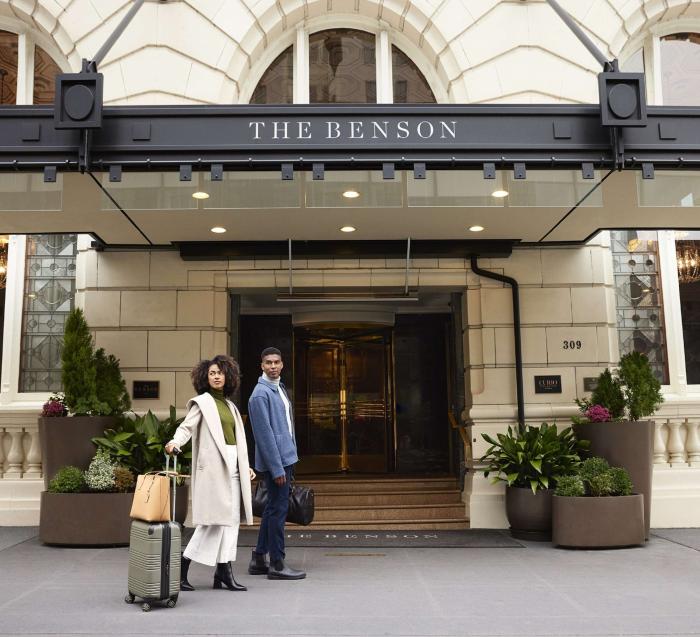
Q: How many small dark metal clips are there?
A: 12